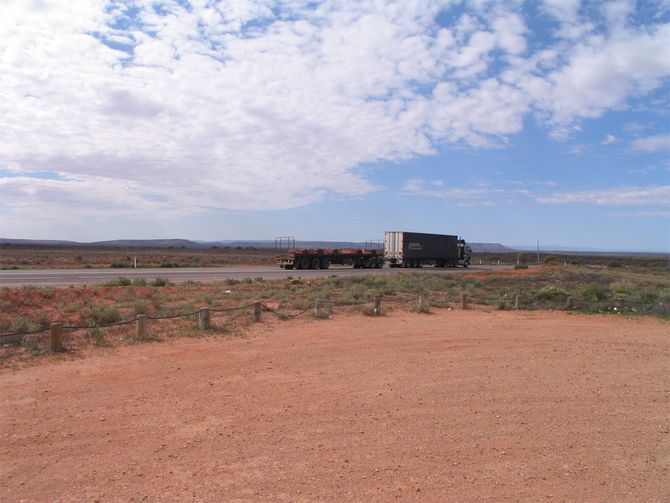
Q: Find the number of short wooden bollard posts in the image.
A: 11